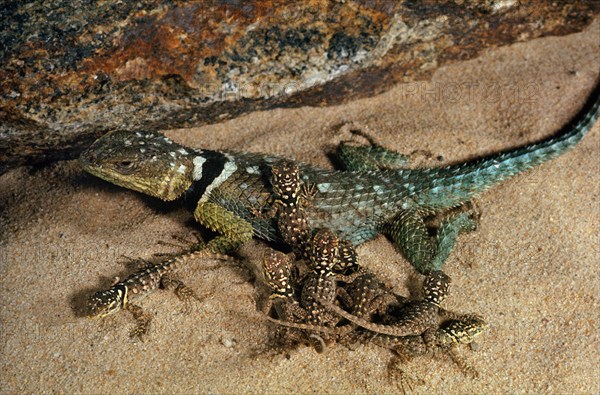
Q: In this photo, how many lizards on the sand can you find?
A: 8